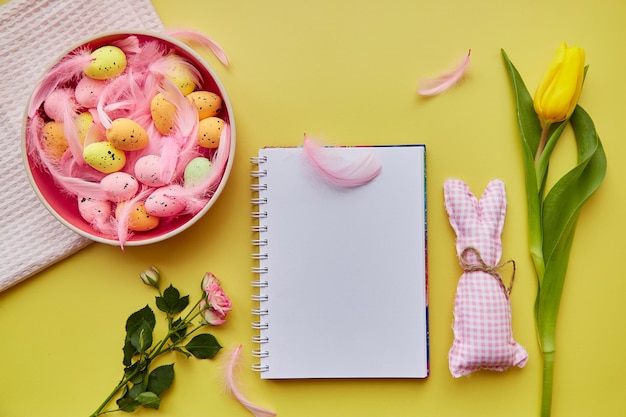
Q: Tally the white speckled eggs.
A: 0